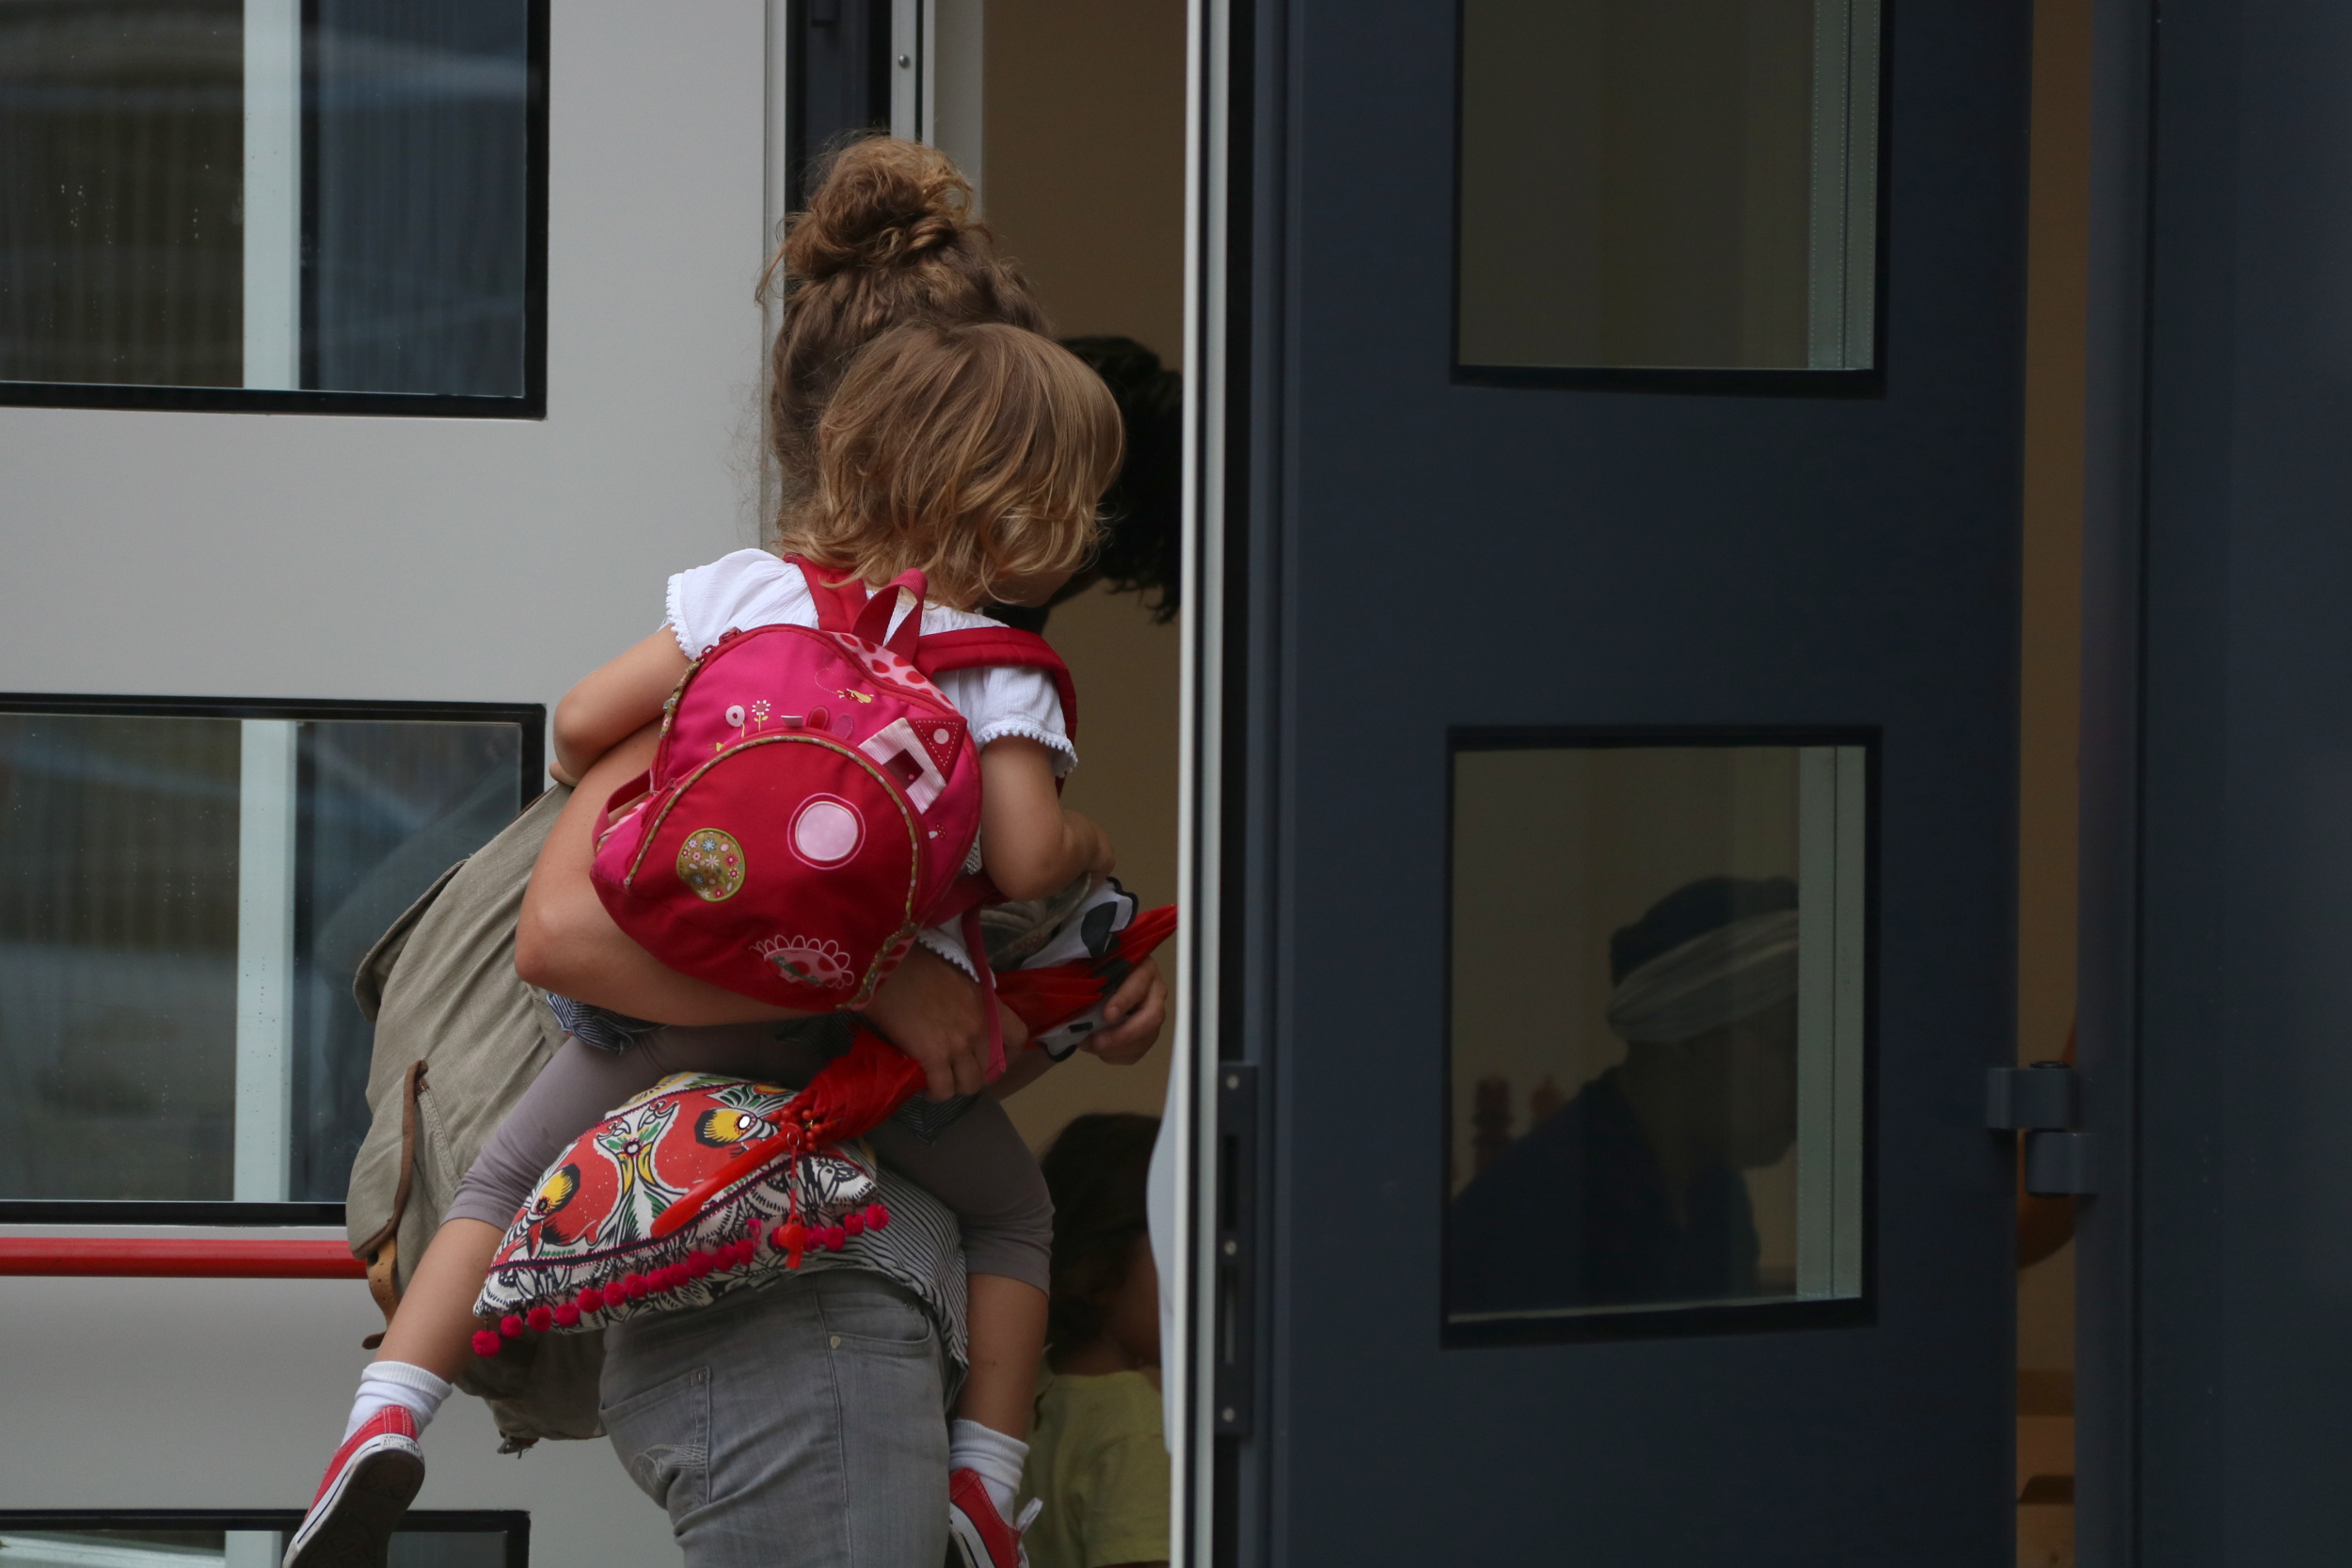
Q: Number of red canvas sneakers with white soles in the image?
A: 2